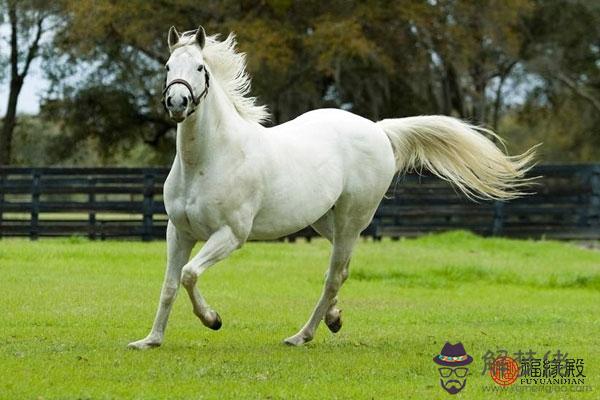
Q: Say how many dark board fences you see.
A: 1